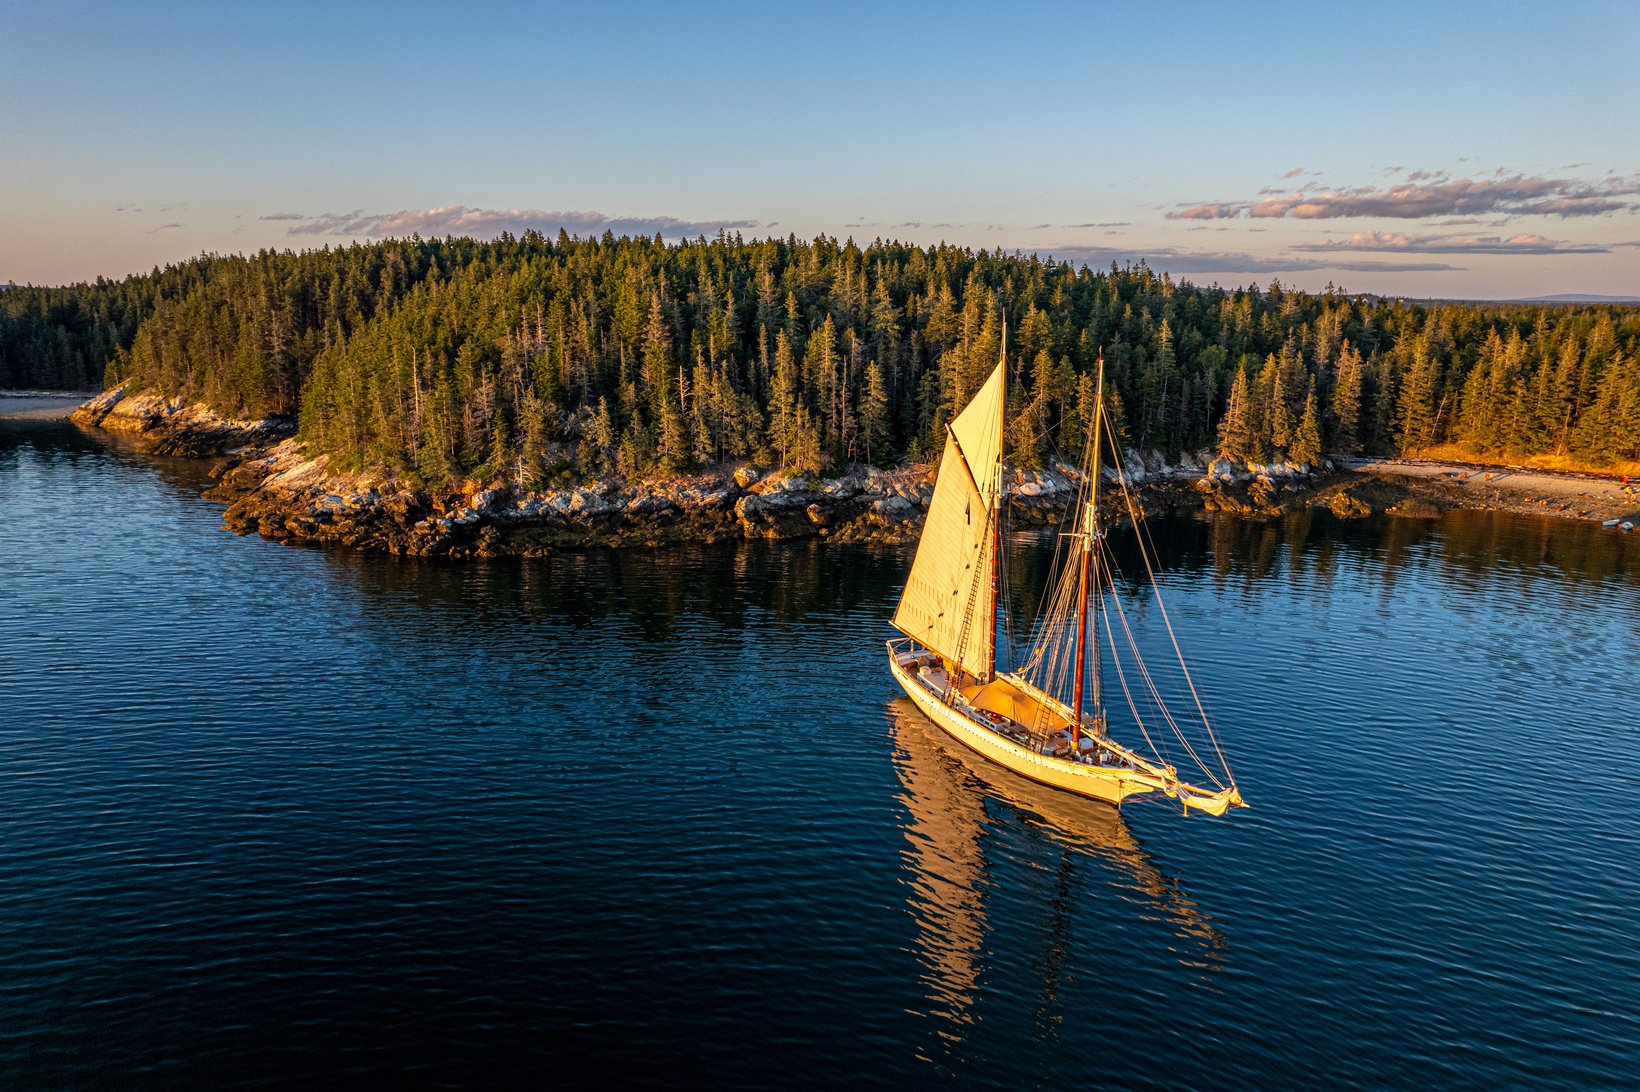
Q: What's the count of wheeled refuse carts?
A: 0